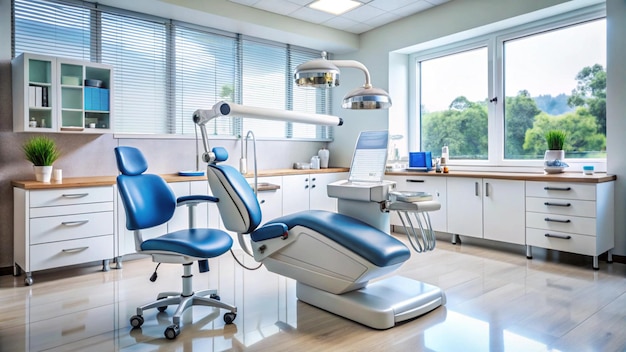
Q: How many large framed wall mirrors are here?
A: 0